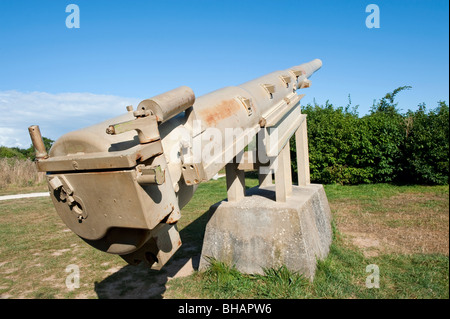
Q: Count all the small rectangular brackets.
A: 4